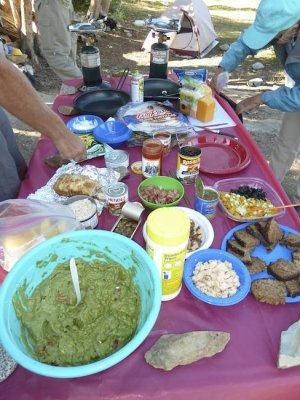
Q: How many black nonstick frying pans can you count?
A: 2